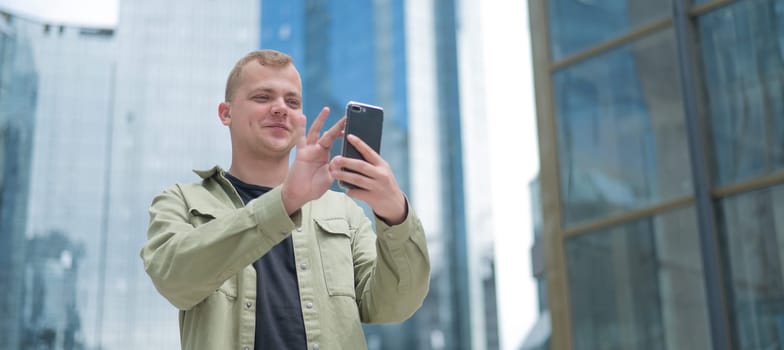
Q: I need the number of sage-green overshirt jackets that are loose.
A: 1